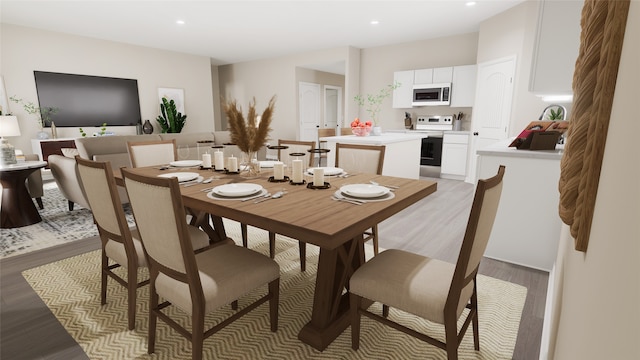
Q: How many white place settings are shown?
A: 6